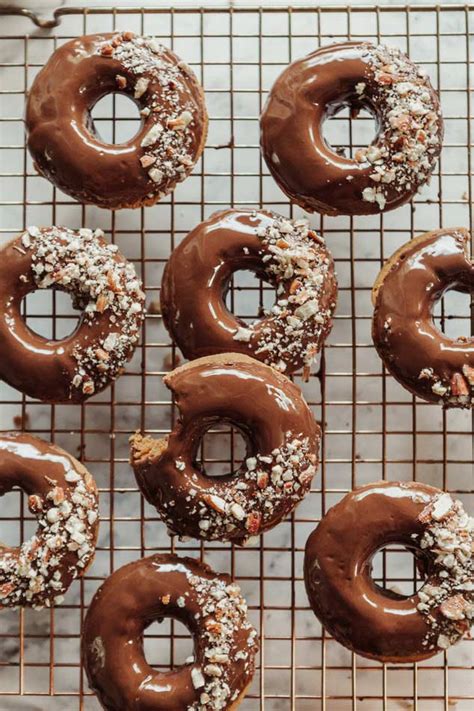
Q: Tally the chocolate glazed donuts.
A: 9